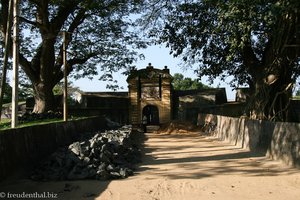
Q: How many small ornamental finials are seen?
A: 3